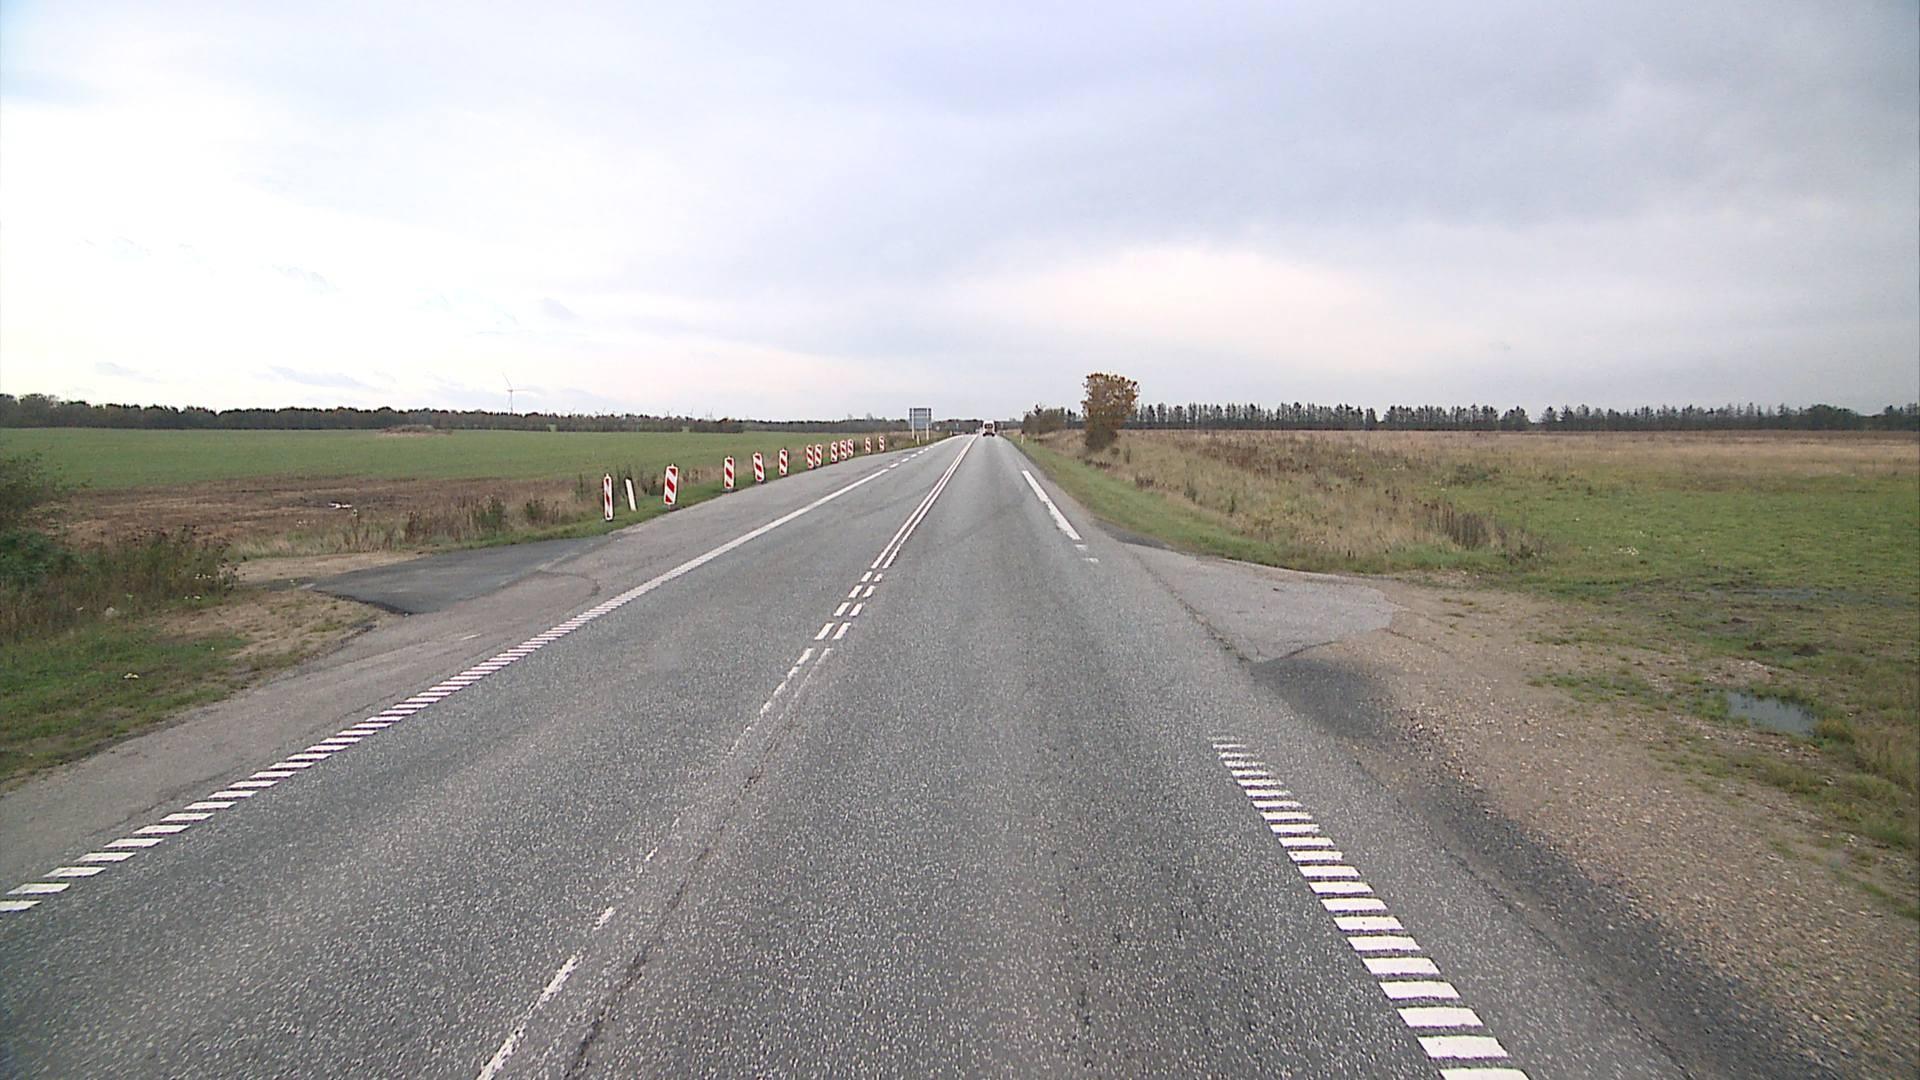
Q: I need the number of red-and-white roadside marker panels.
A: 12